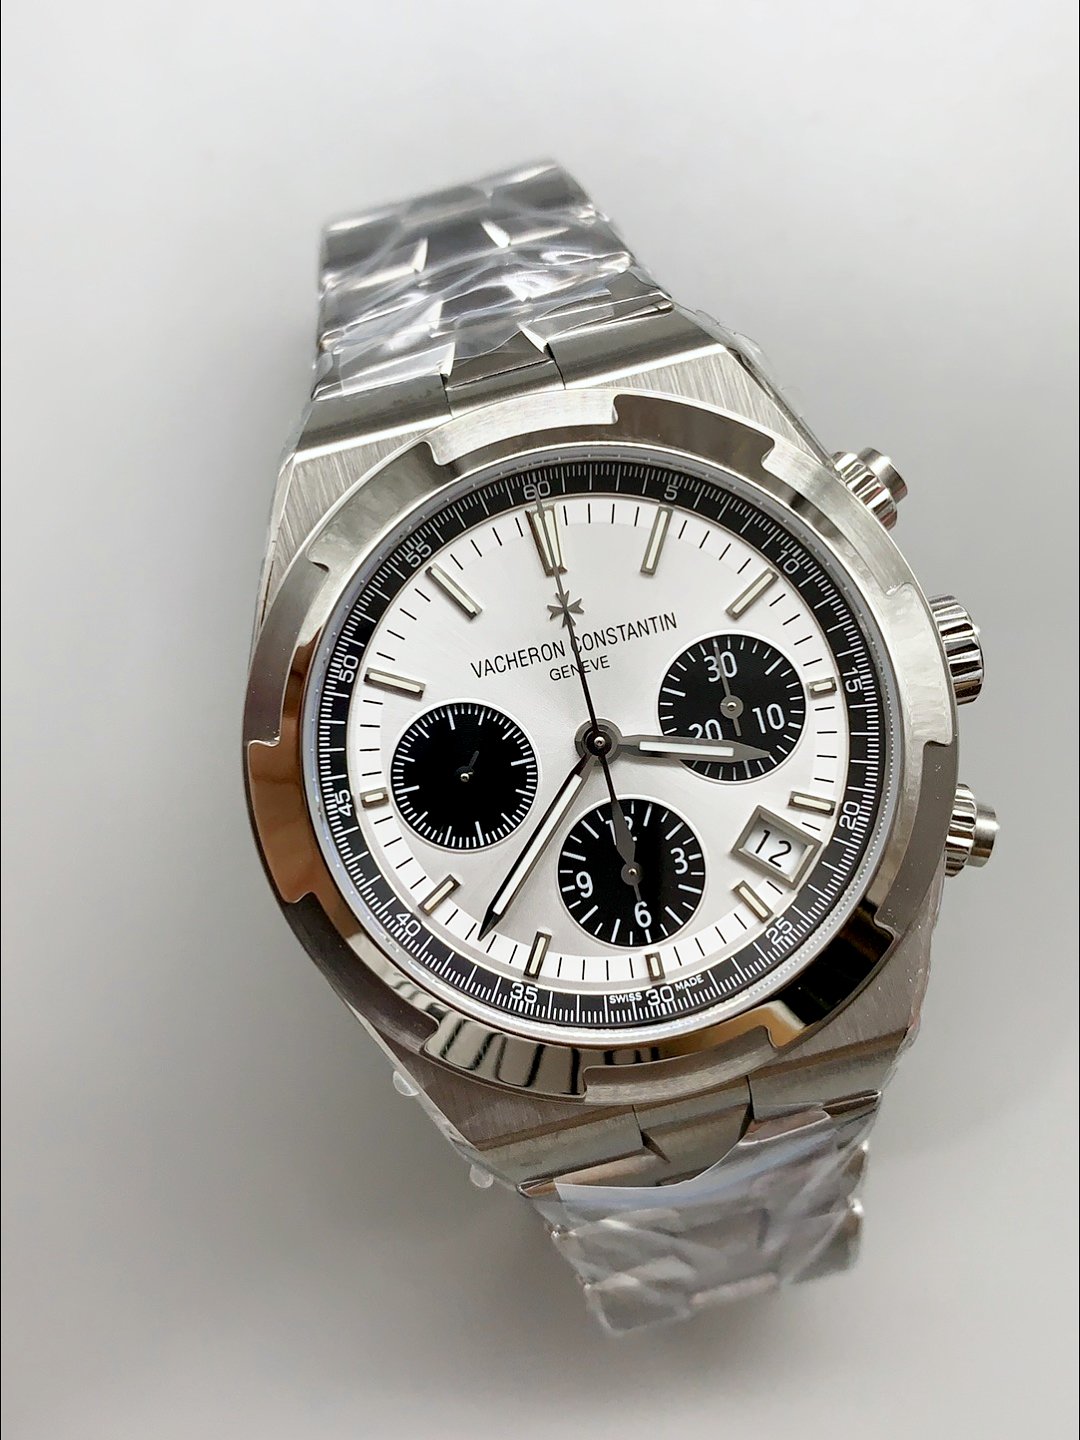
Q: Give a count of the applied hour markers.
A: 12